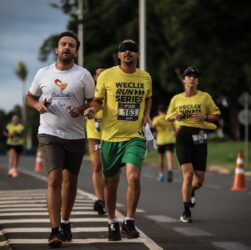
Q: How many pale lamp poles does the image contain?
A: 2